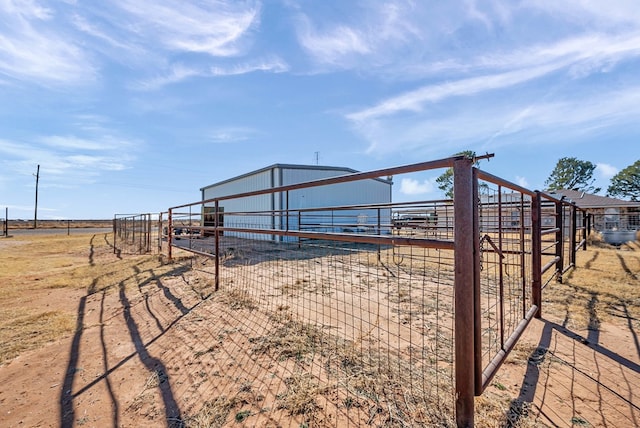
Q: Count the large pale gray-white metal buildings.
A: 1